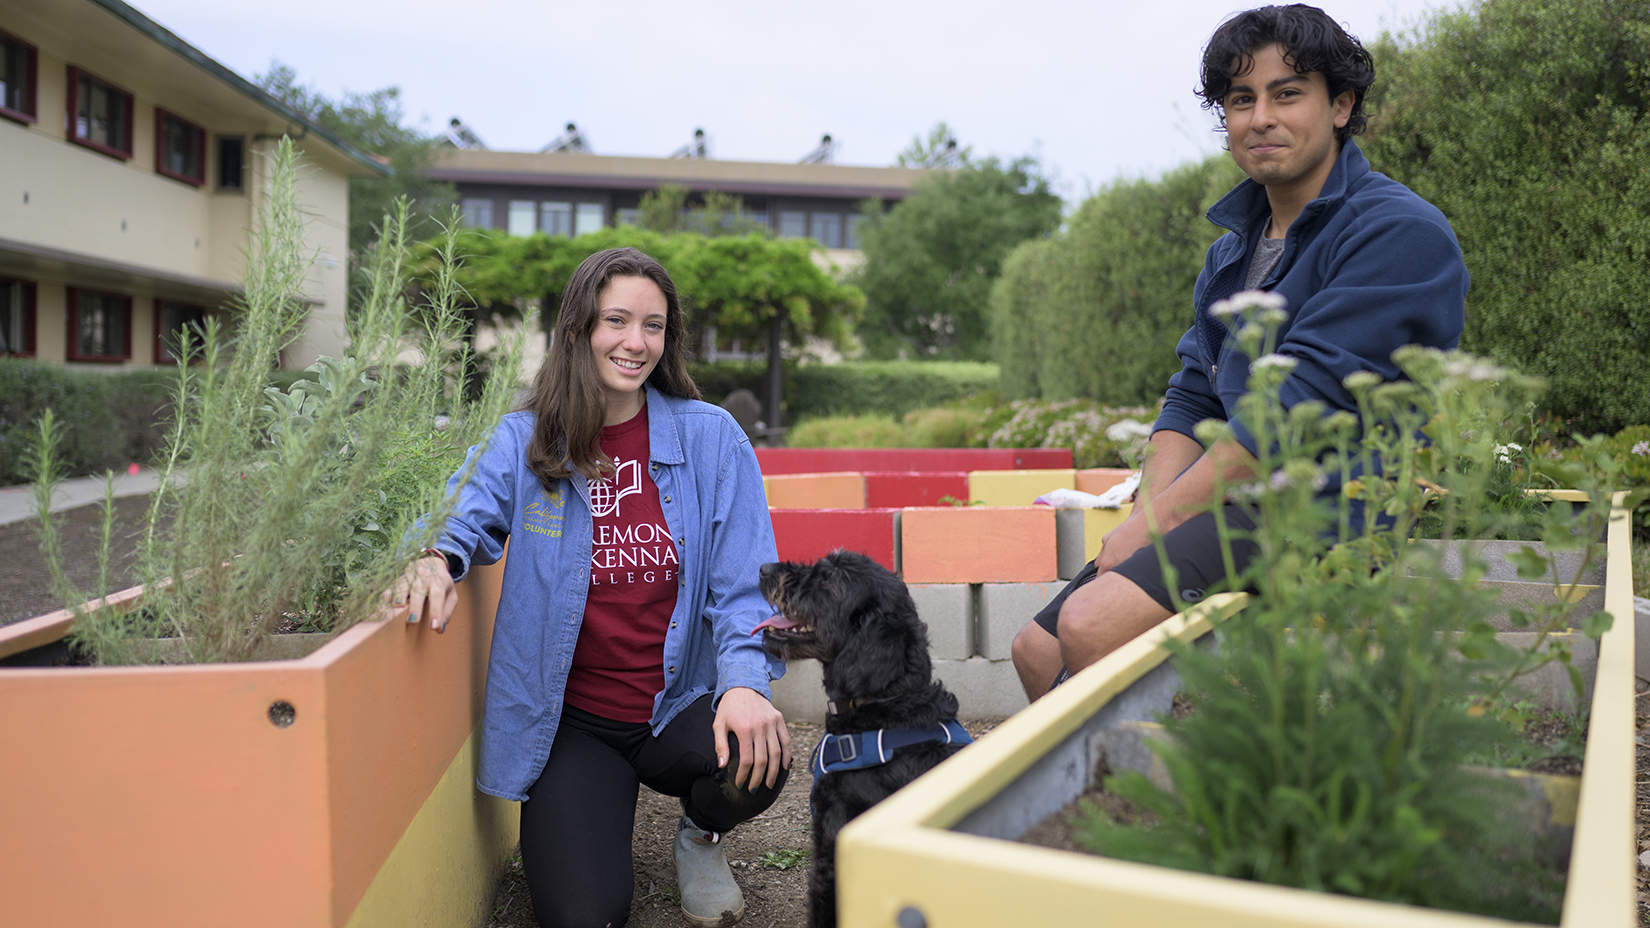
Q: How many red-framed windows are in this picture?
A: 6